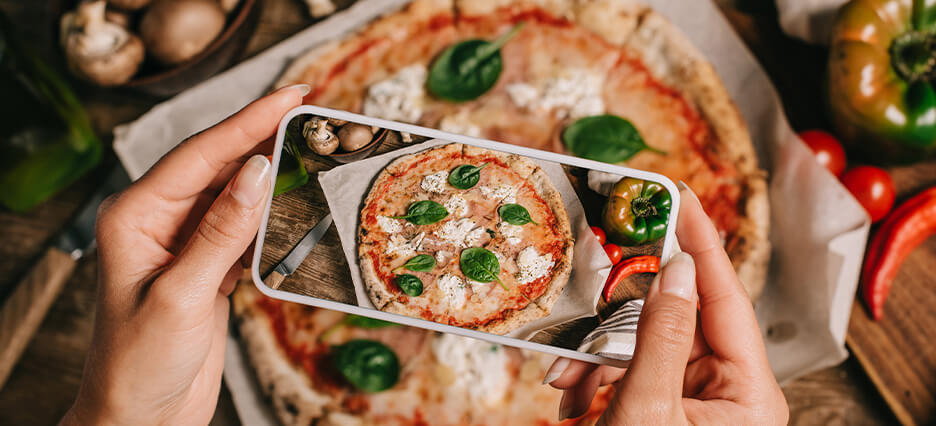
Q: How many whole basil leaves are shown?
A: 9